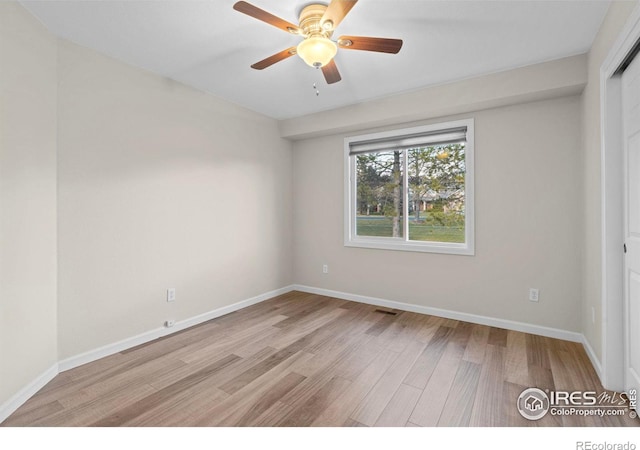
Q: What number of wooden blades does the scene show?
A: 5